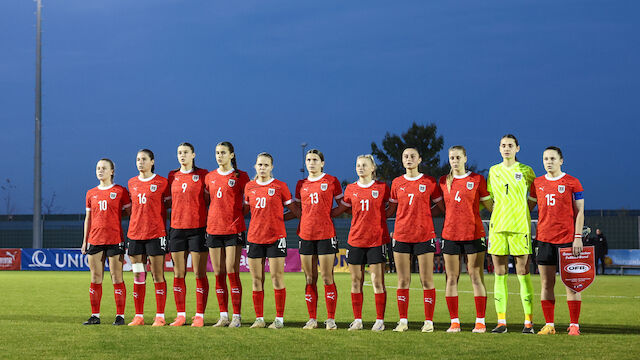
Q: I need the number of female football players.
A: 11